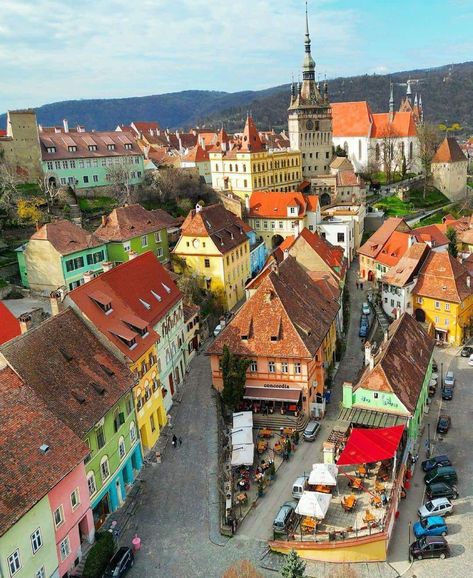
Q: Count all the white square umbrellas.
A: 5